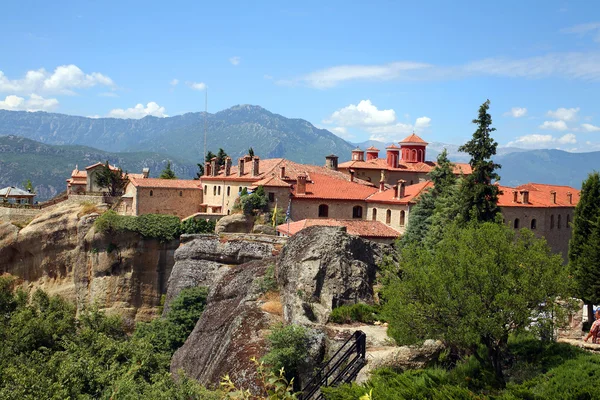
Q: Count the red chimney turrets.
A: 4